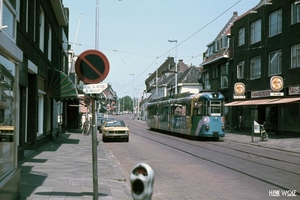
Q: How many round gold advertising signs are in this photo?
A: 2